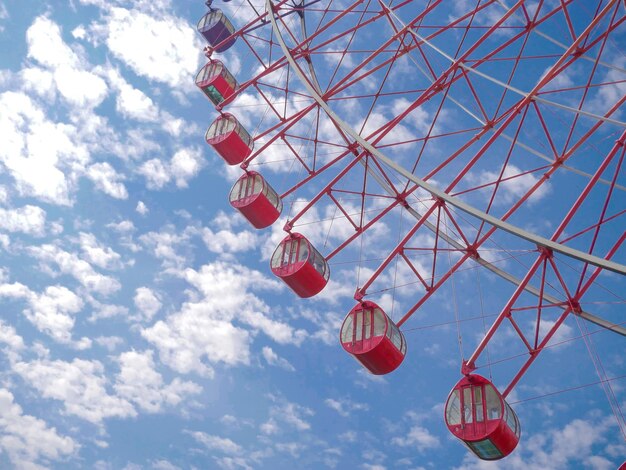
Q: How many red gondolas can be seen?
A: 6